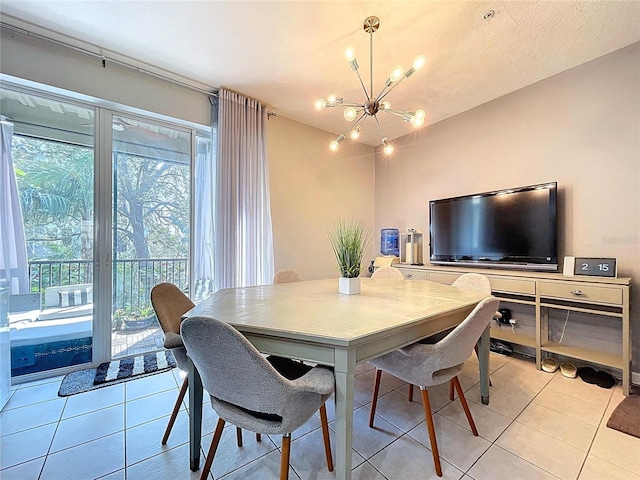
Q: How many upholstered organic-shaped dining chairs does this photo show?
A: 6